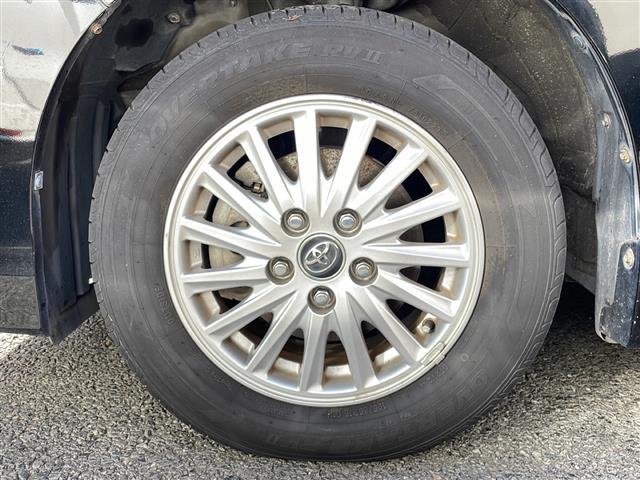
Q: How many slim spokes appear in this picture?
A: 15